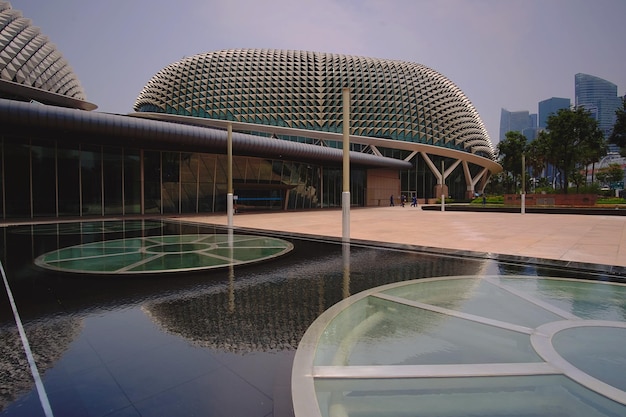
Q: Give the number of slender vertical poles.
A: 4